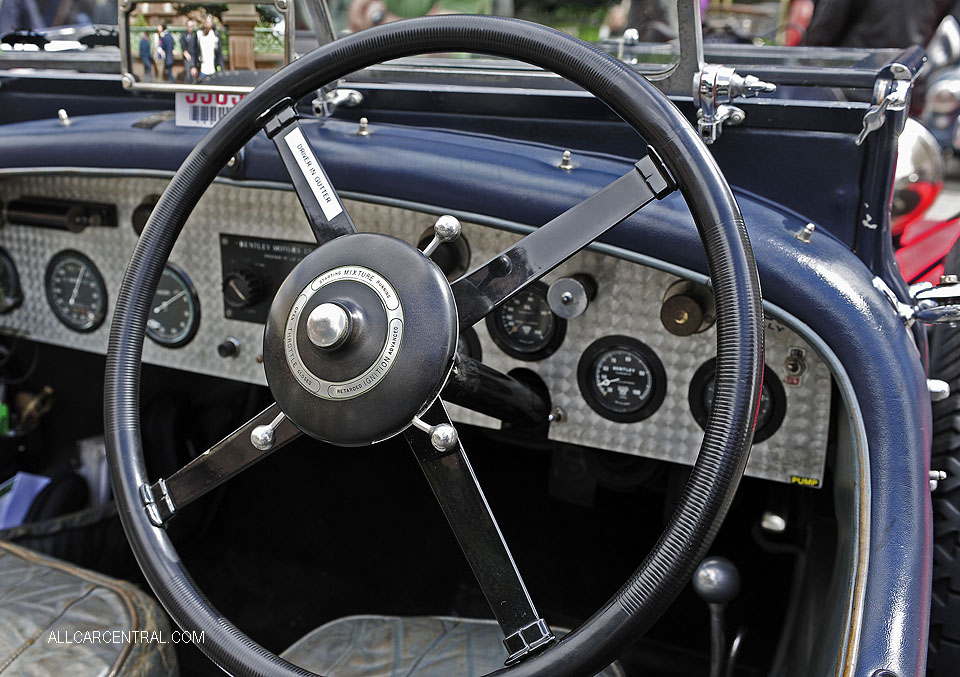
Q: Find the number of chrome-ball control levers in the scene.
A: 3